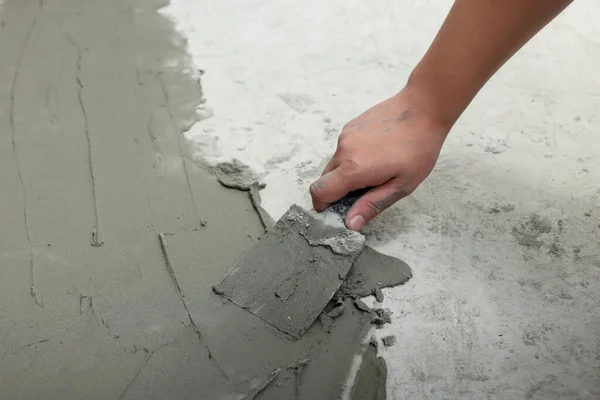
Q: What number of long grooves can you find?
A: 4